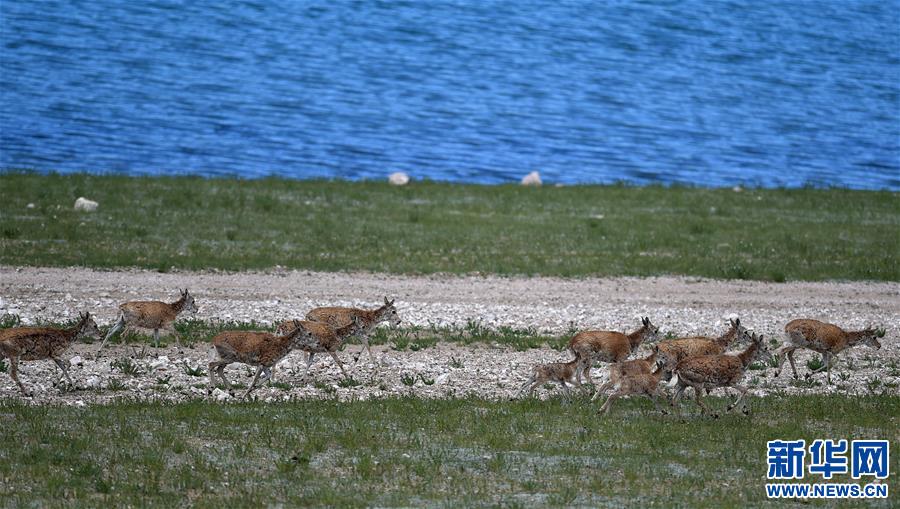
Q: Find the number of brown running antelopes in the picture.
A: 12